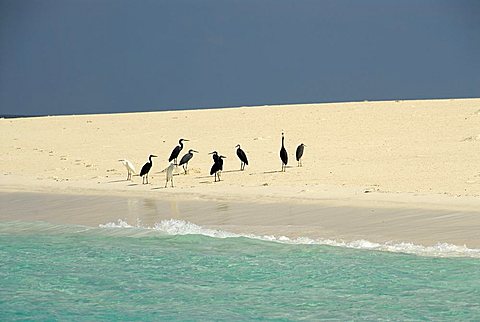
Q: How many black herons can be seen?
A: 8